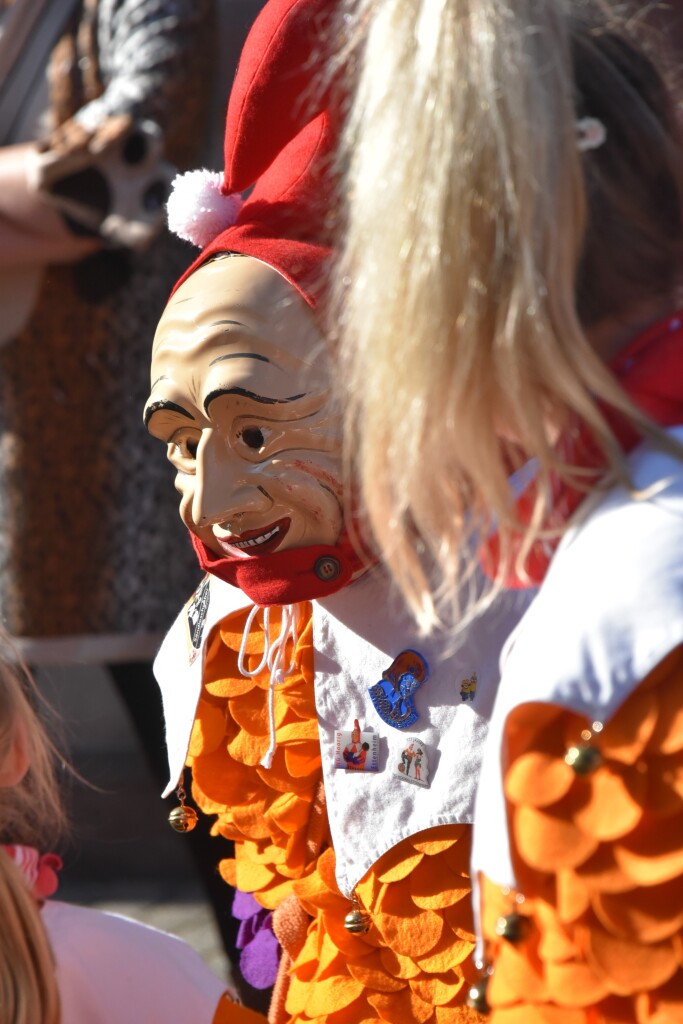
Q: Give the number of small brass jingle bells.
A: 5